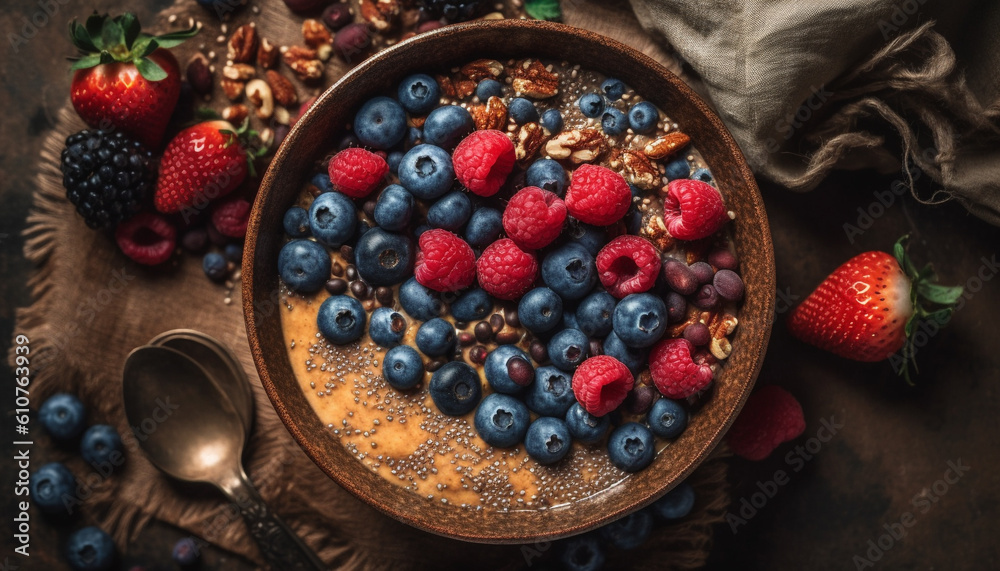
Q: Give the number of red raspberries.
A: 13